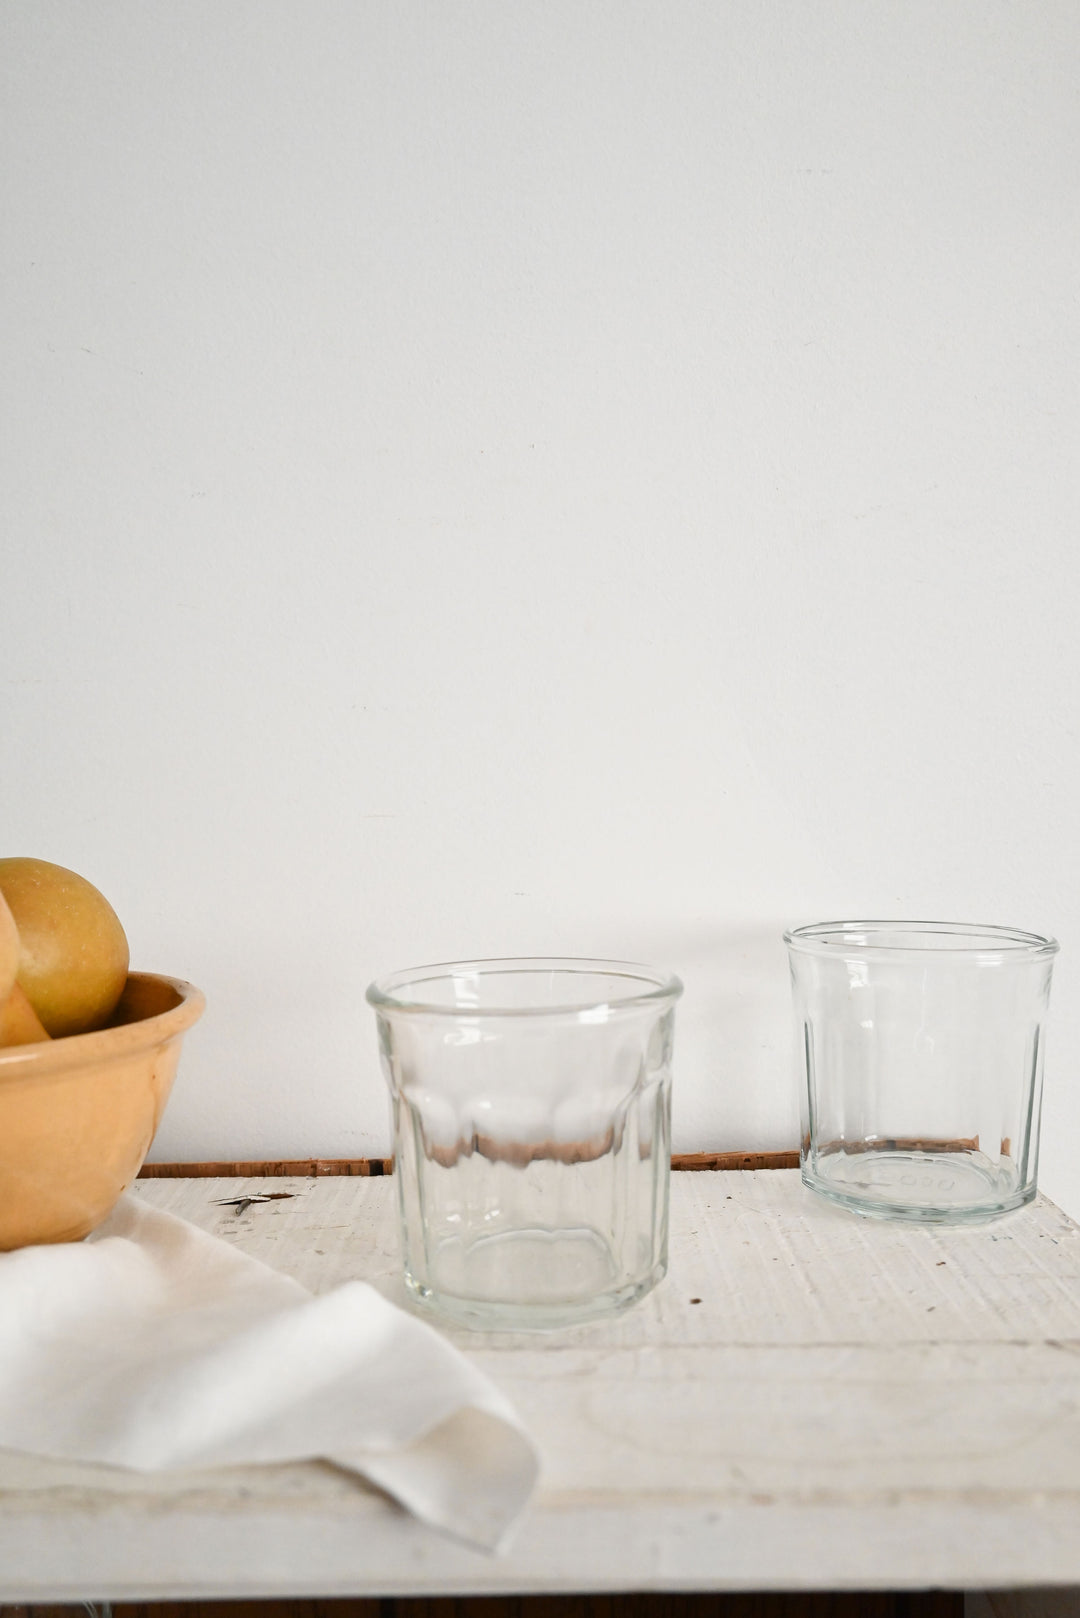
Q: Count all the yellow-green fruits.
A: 1